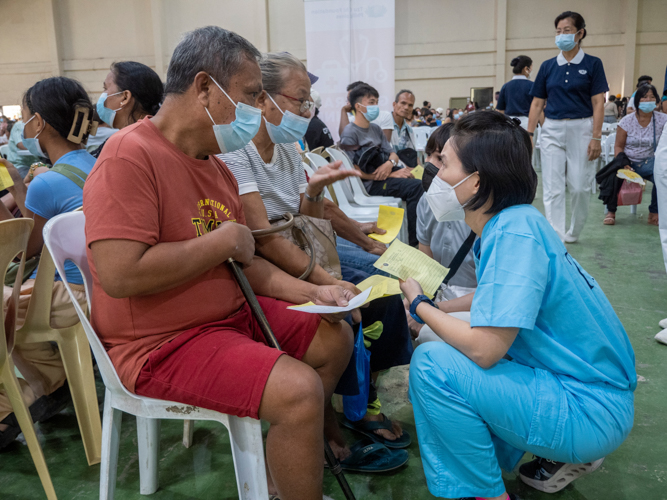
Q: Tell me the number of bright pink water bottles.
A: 0